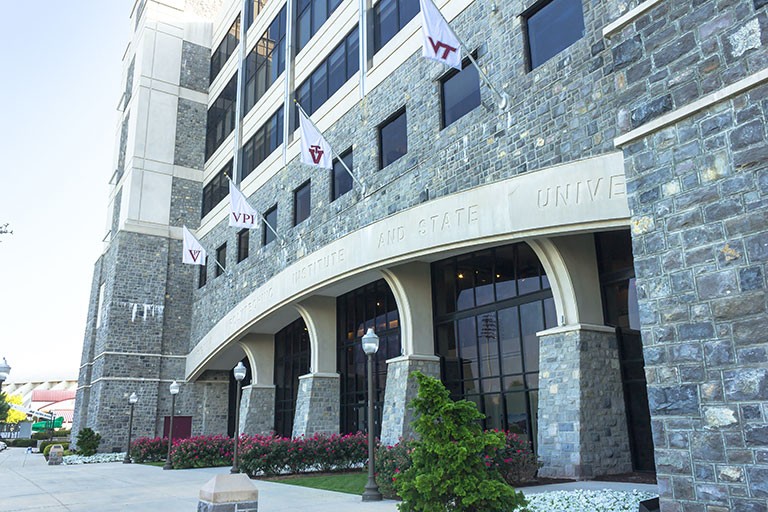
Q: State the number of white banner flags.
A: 4